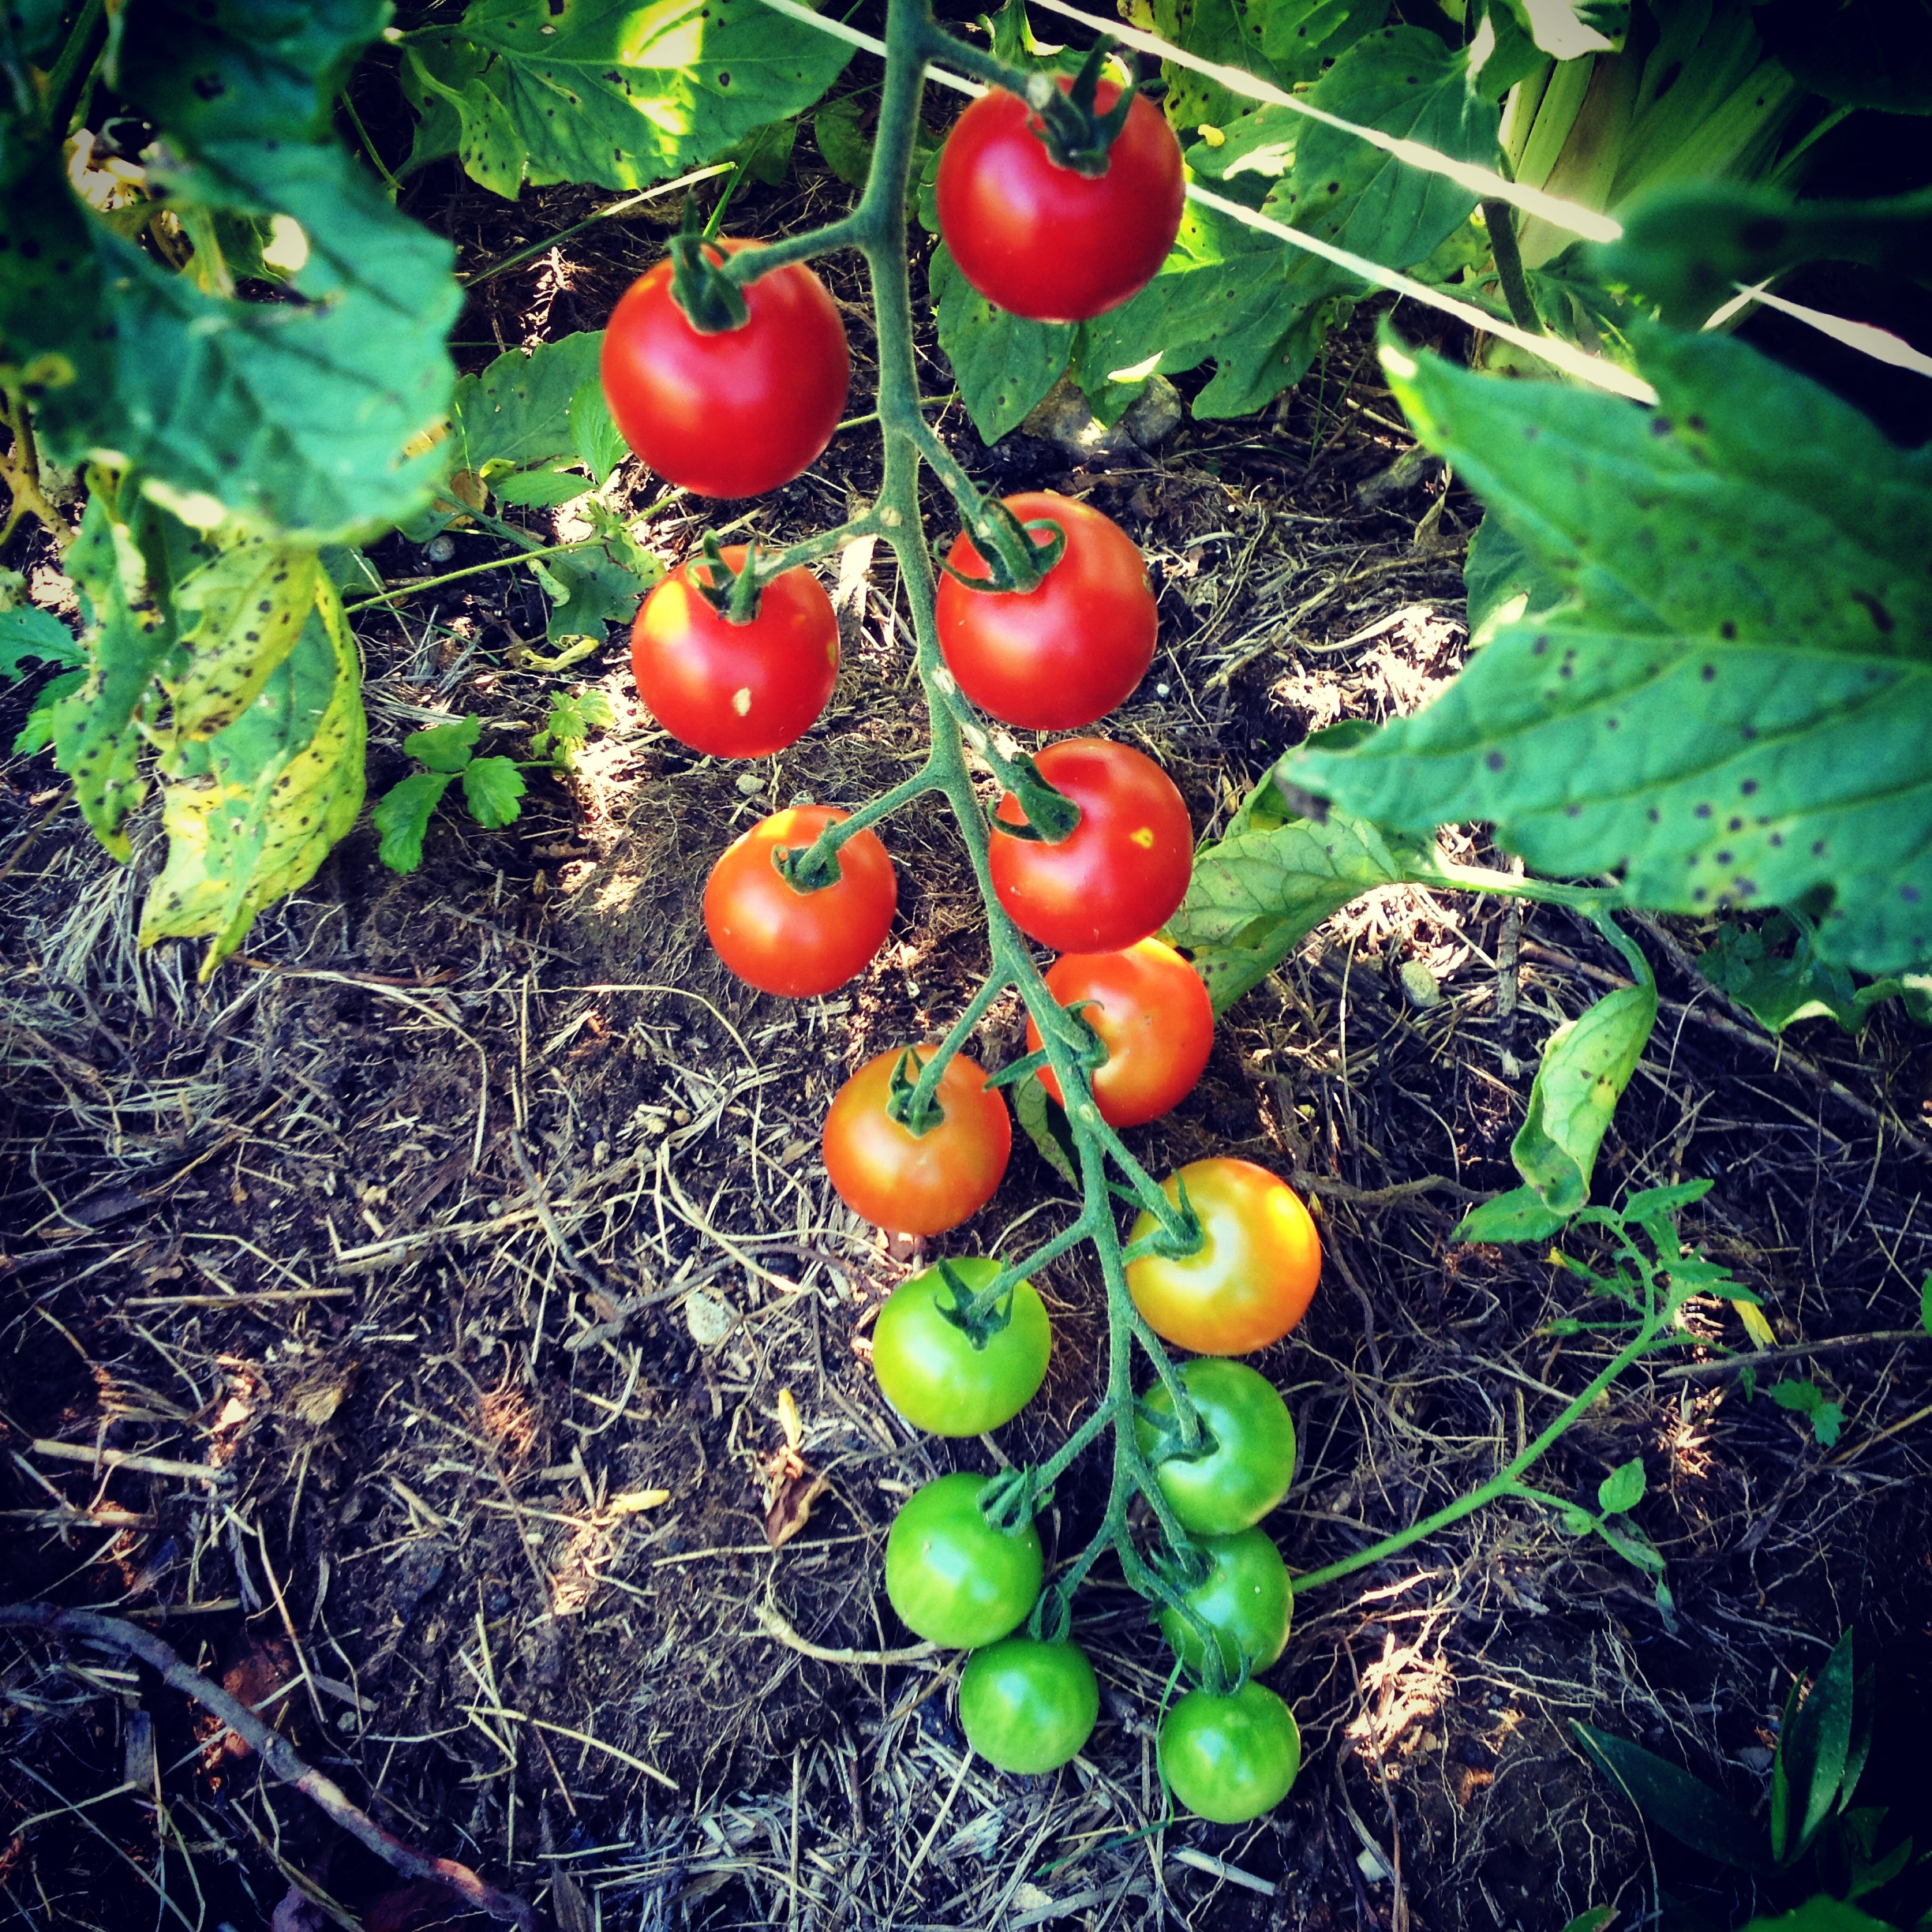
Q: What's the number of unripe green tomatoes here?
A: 6